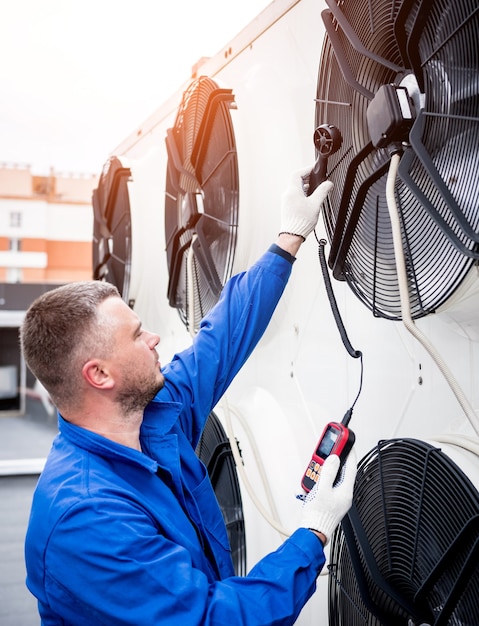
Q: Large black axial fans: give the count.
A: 5